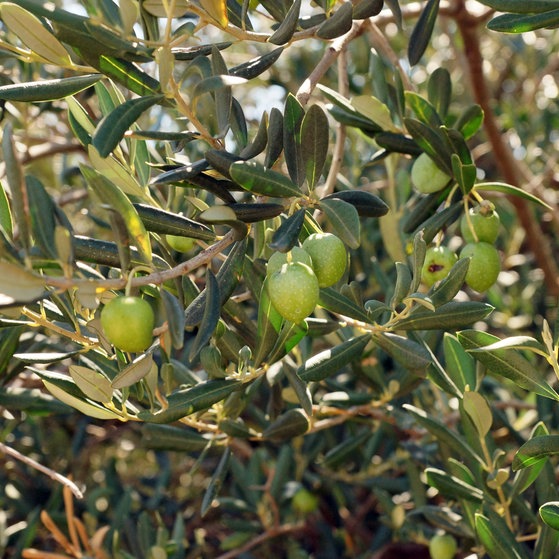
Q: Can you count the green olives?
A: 11